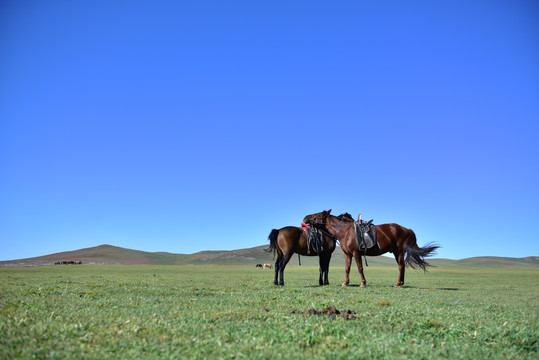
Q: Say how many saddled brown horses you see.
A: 2